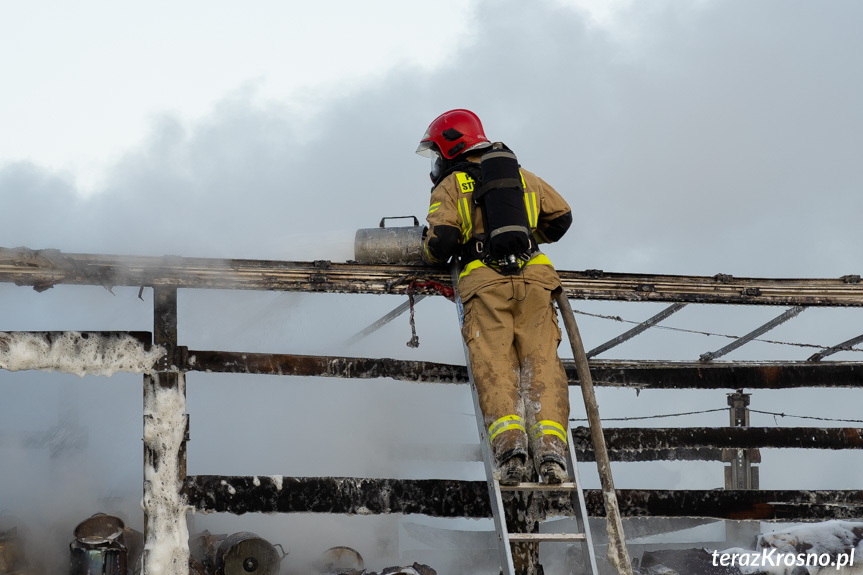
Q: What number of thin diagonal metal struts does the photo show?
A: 4